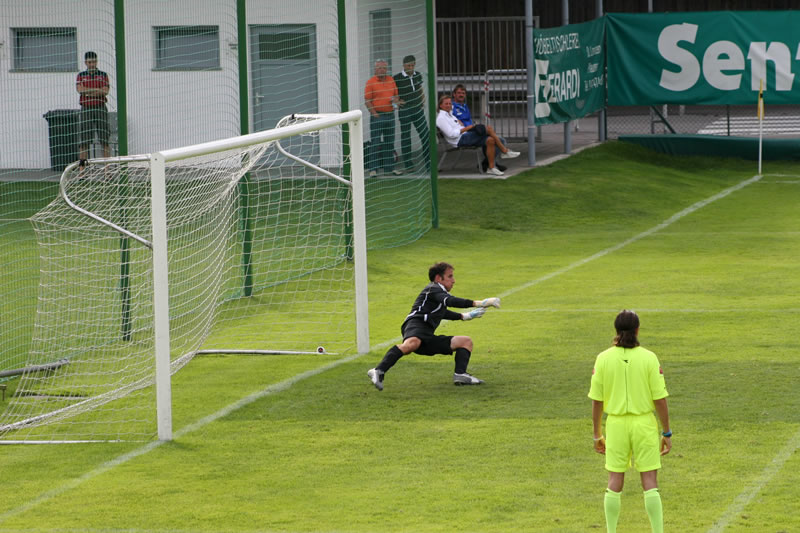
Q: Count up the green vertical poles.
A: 4